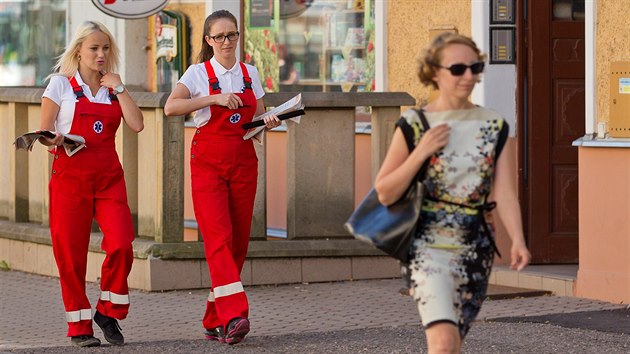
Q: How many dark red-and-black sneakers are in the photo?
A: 2